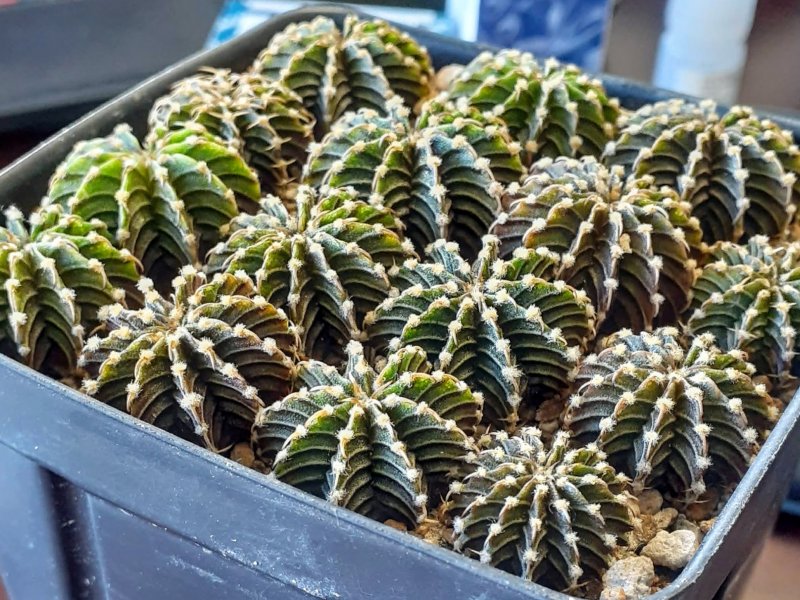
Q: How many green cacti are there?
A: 15